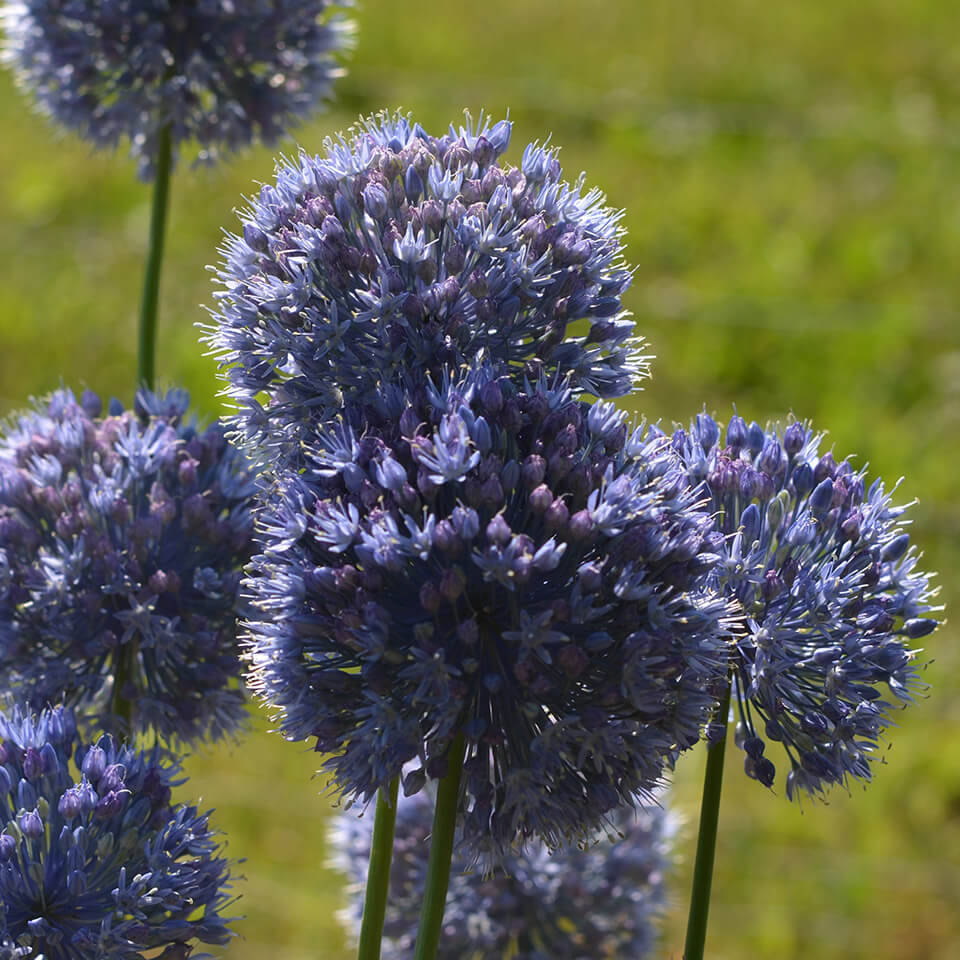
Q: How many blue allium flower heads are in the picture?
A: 7